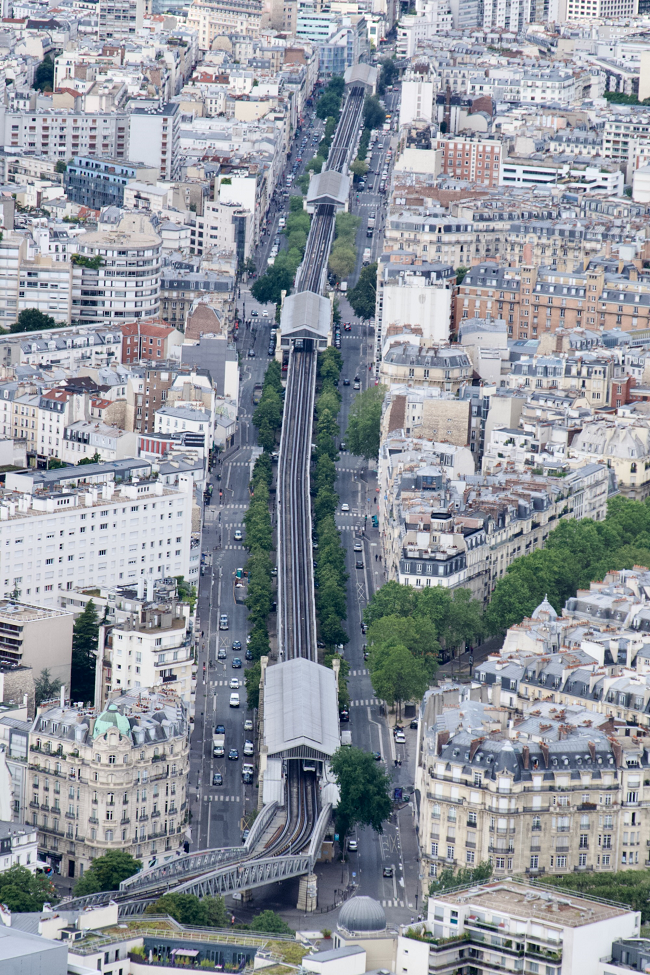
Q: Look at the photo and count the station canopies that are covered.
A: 4